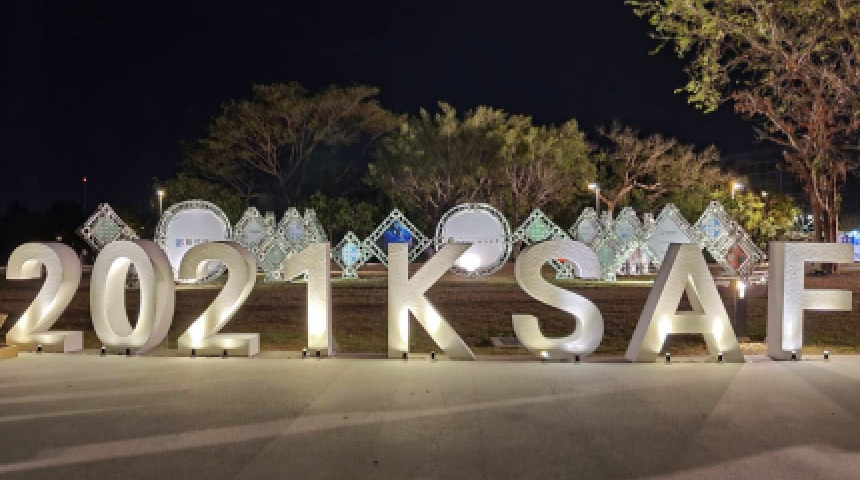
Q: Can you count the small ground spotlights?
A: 15